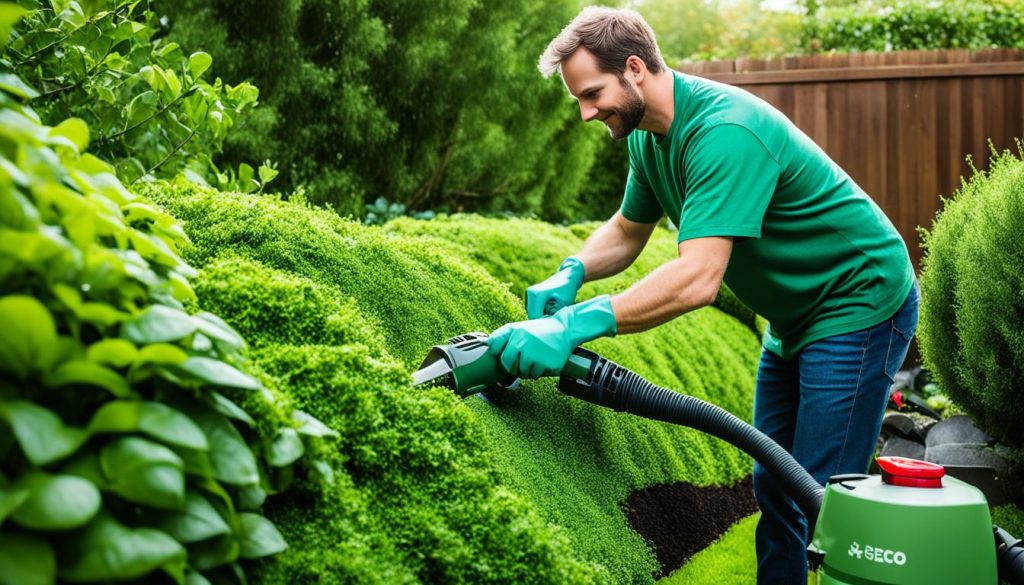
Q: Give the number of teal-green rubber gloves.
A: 2